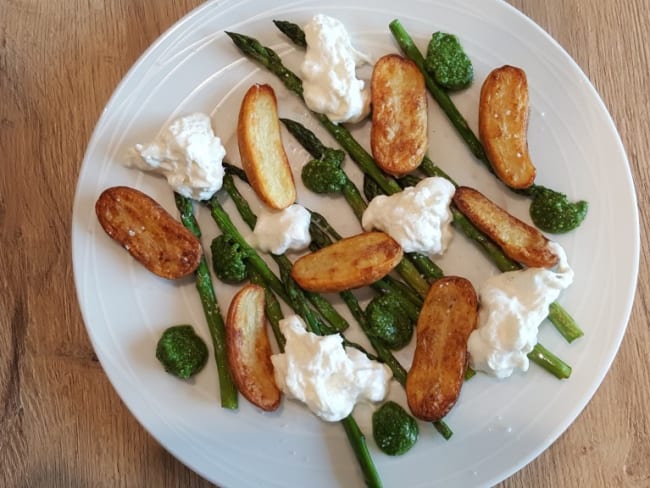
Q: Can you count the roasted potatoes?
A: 8